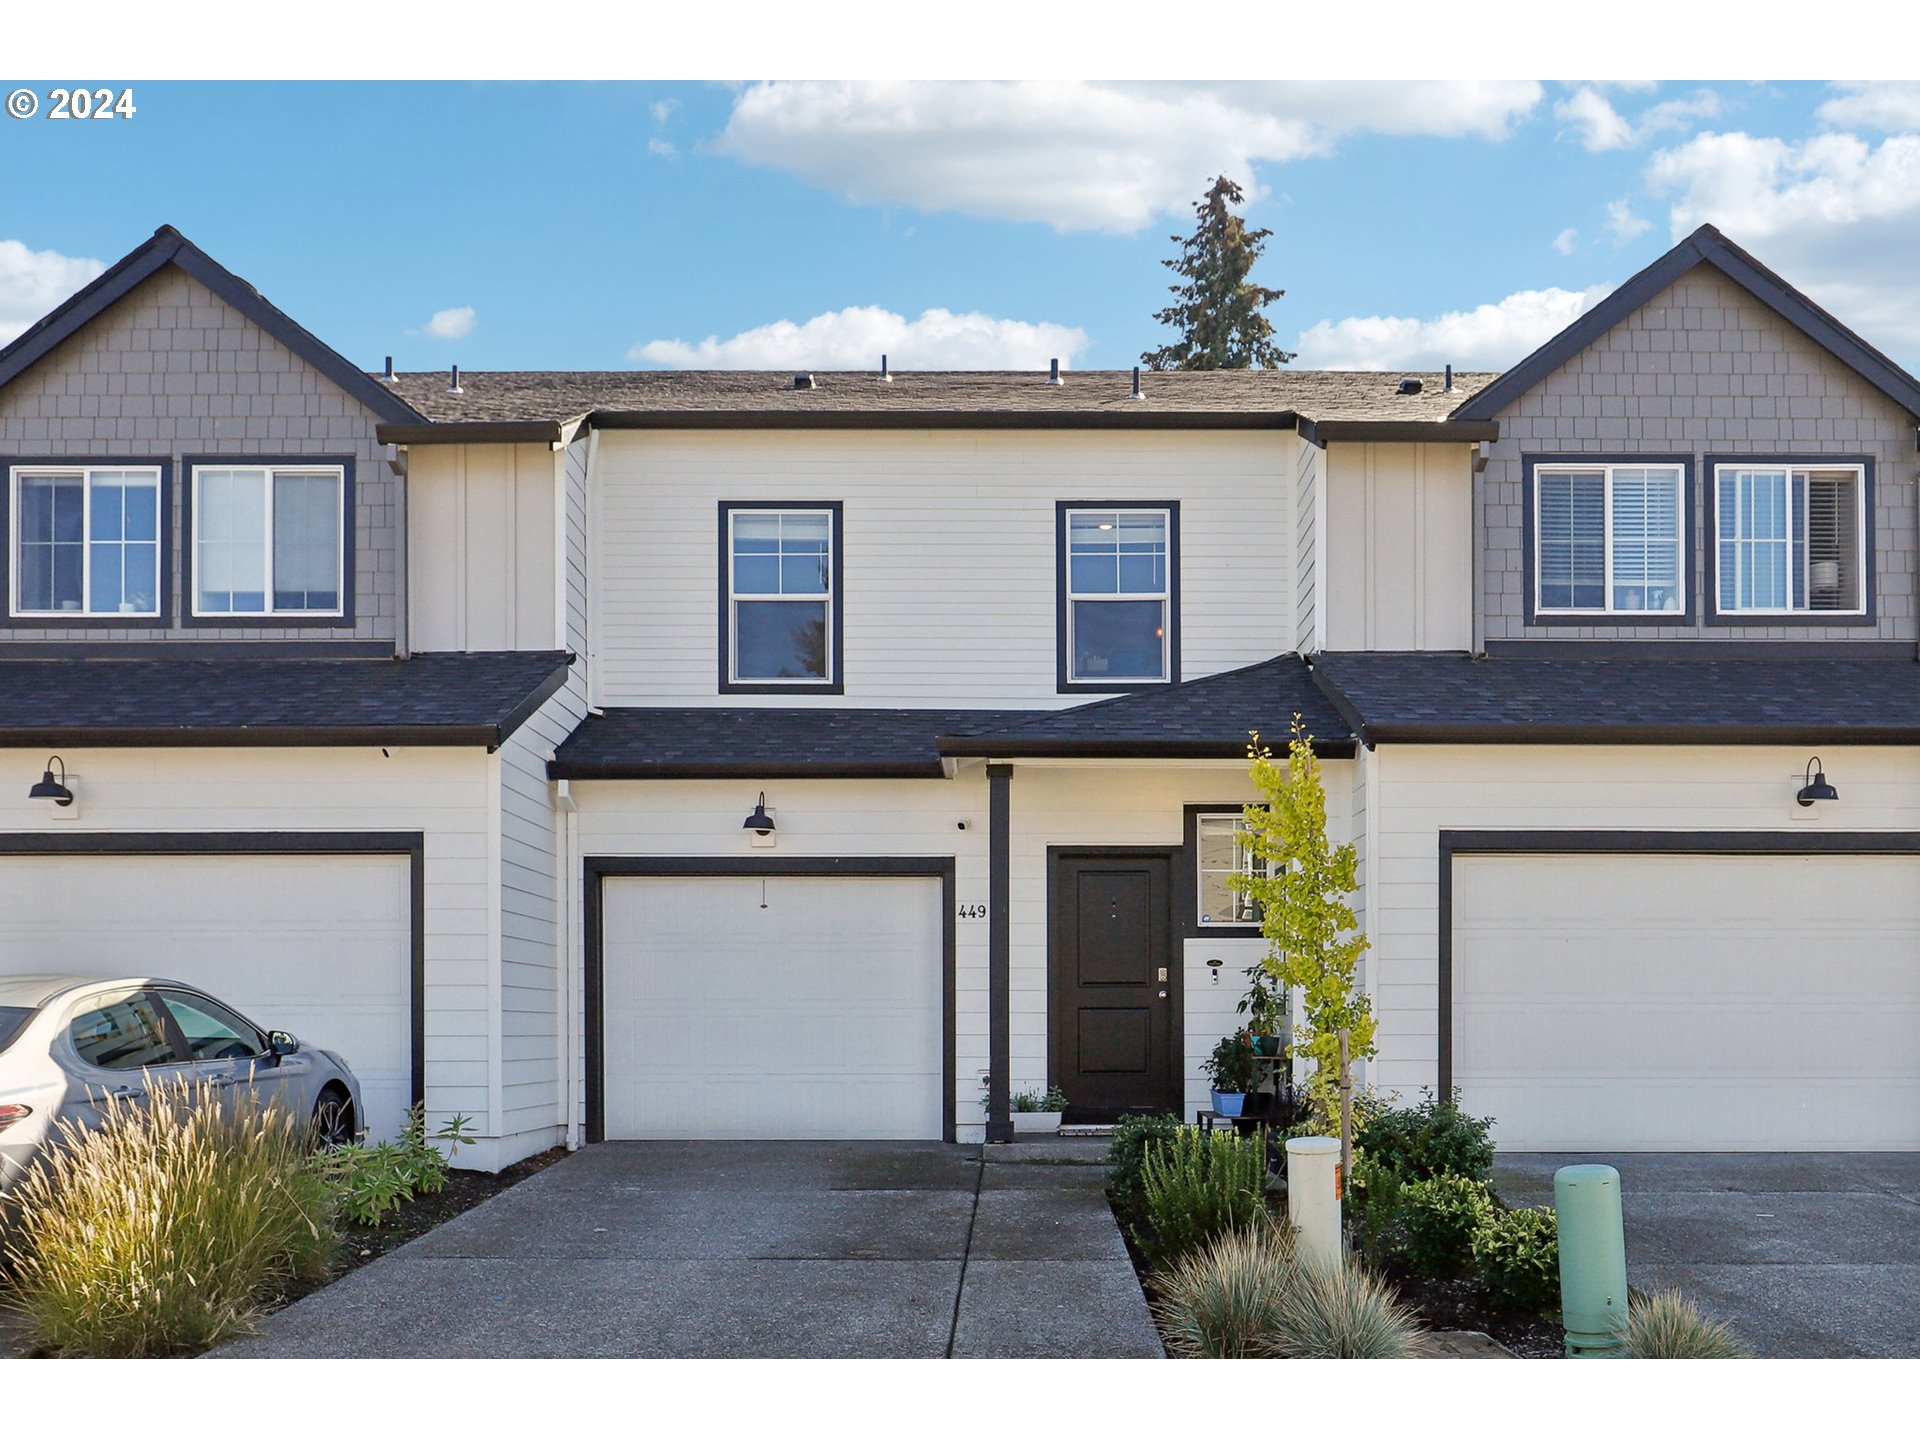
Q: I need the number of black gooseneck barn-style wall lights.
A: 3